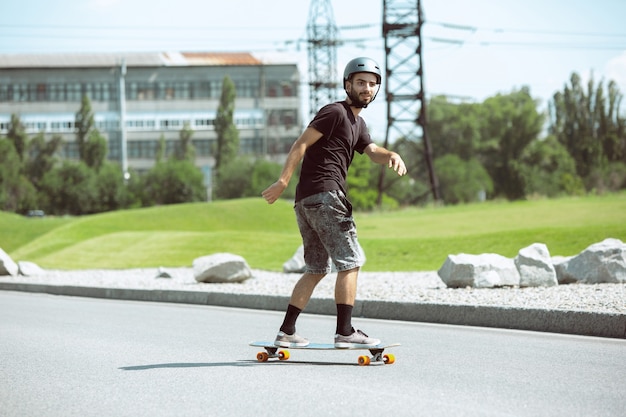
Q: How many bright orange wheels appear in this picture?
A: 4